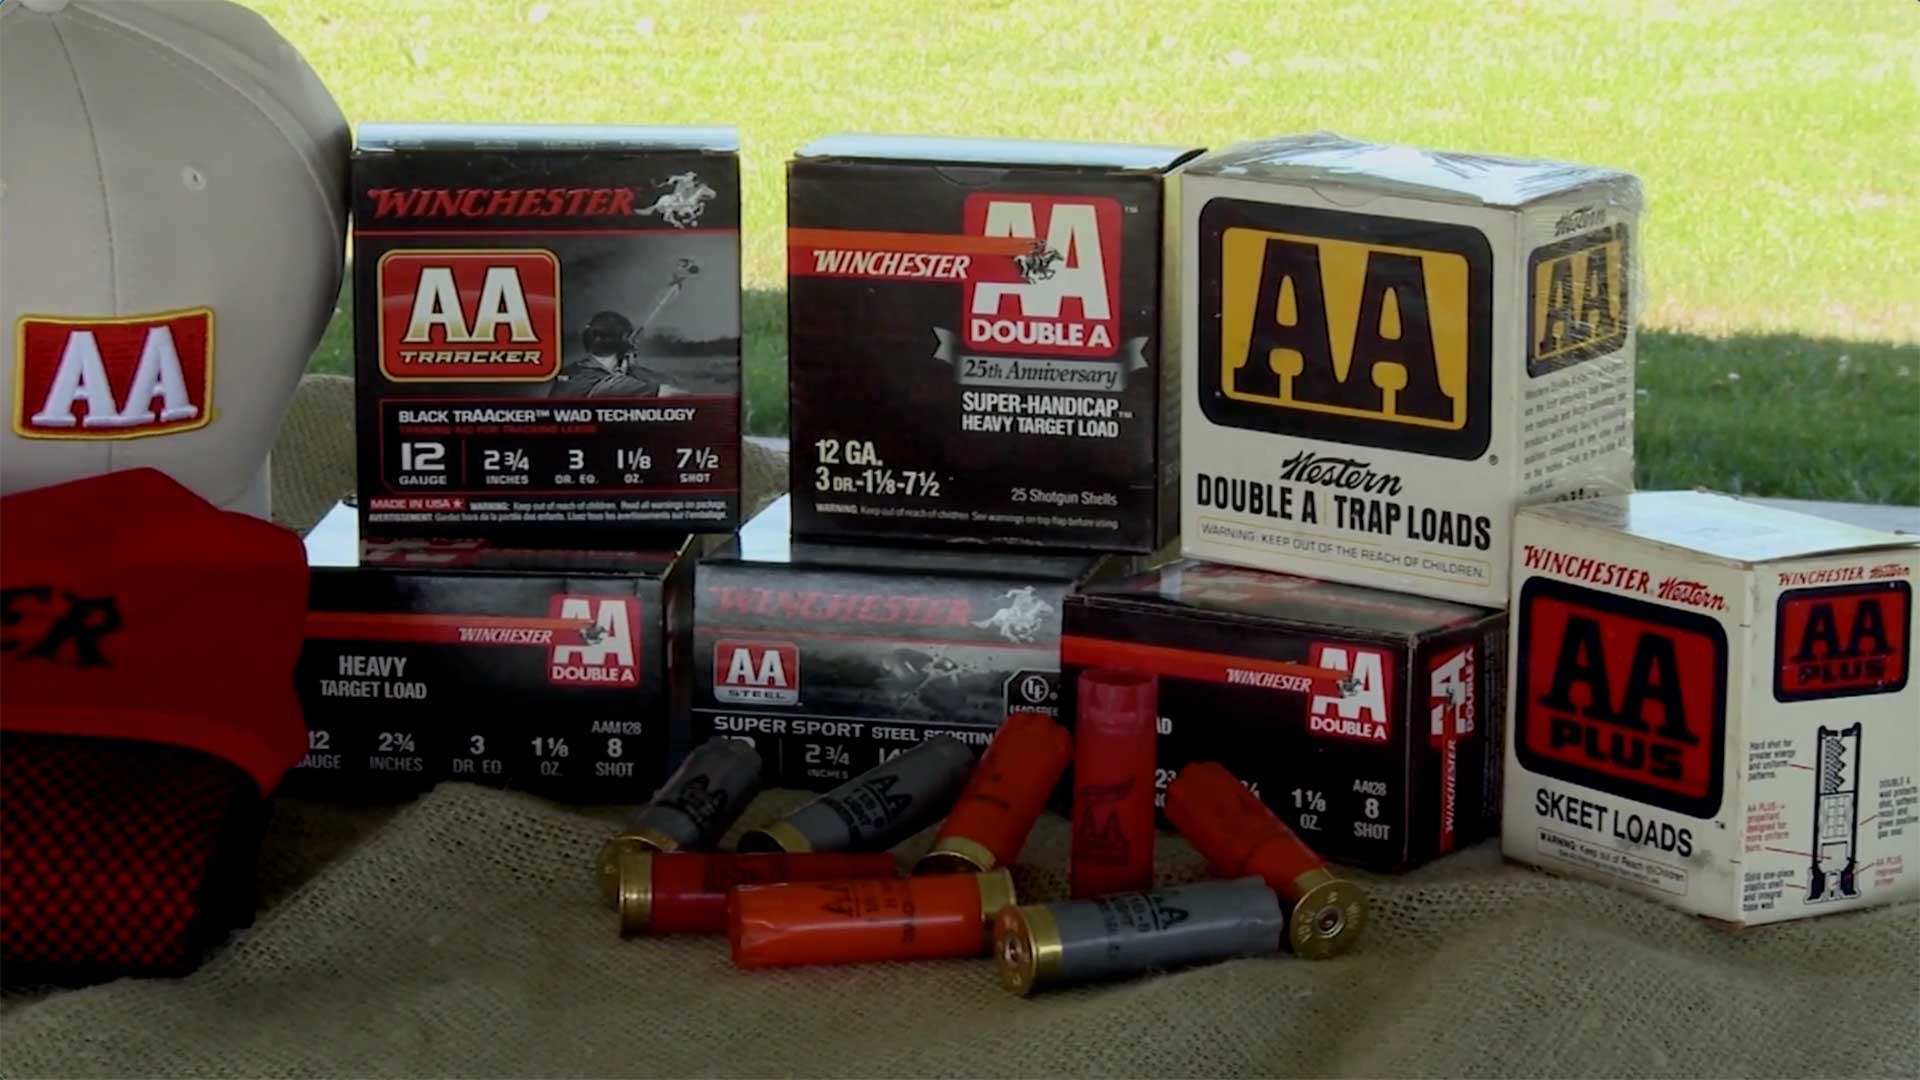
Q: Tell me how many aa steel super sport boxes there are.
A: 1